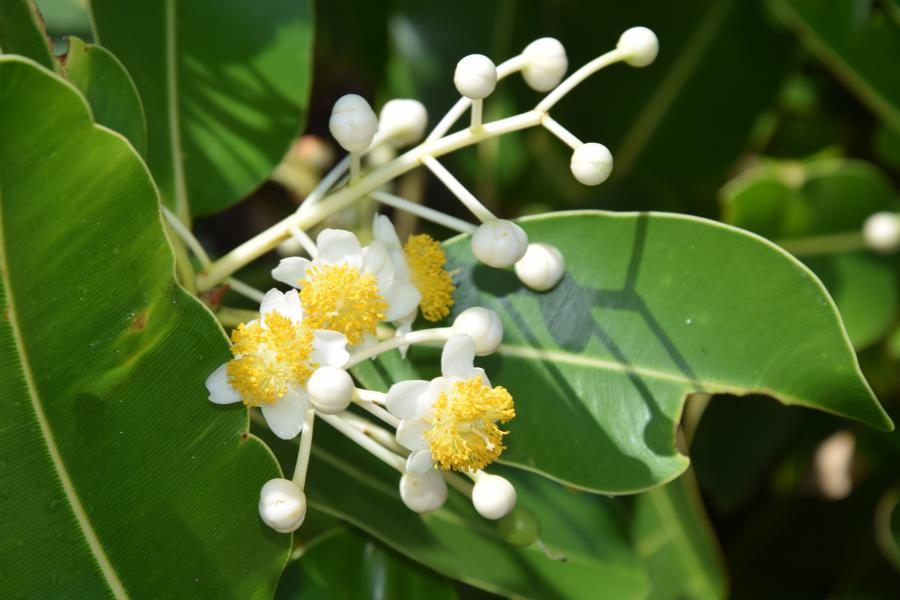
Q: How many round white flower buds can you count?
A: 14